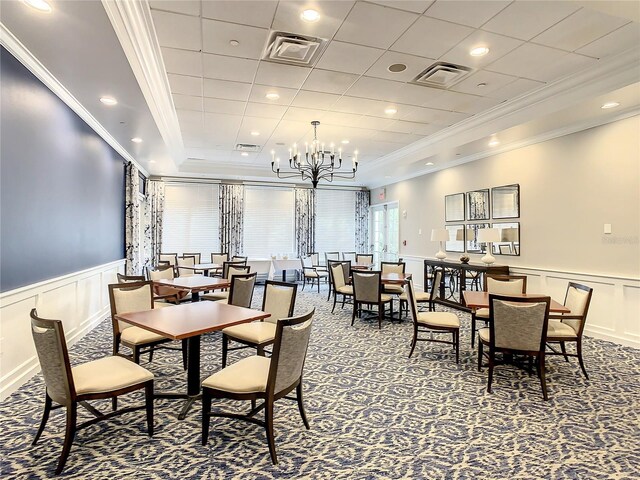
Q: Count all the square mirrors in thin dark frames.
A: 6